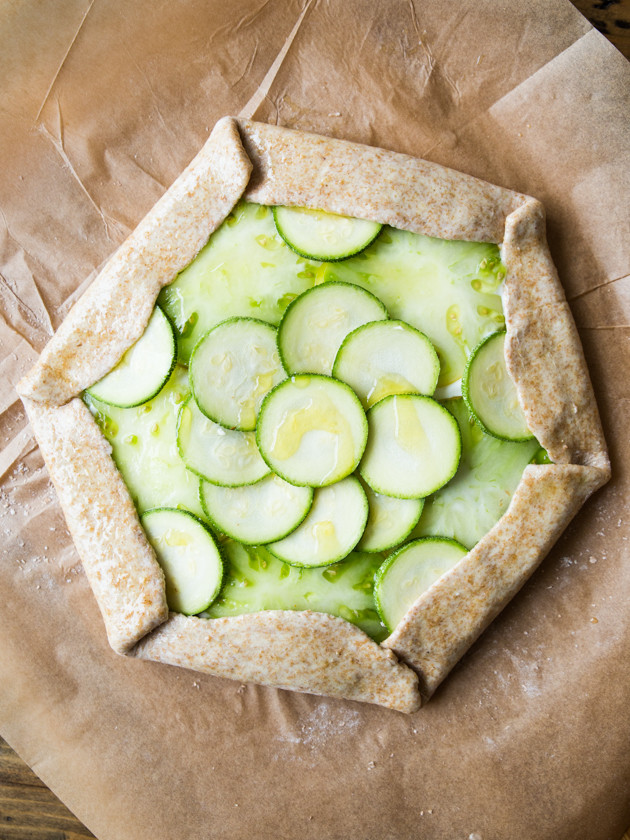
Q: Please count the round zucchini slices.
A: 14